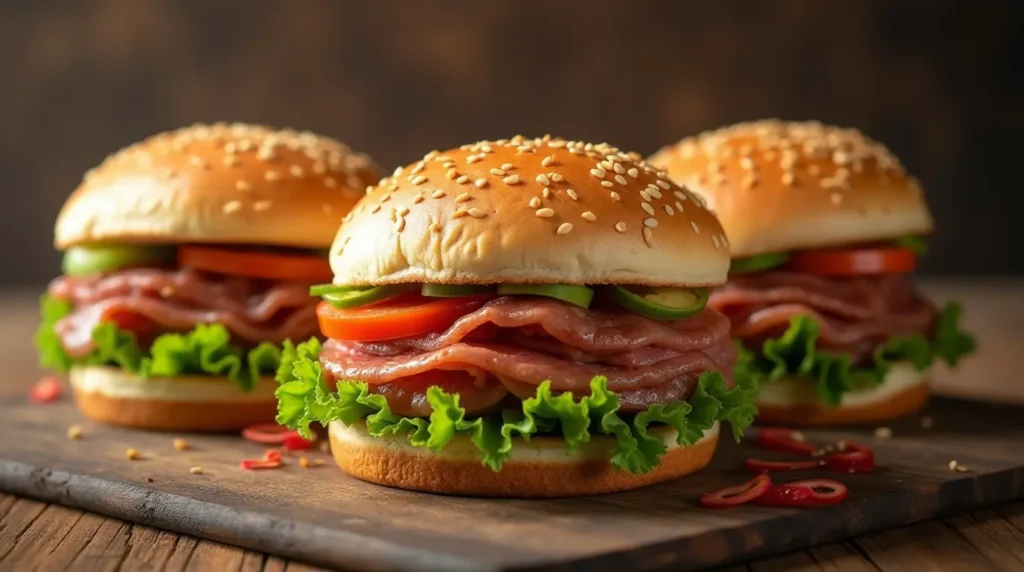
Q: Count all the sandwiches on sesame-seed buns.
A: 3